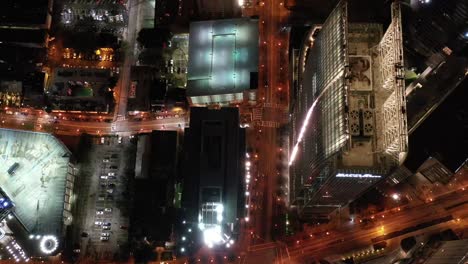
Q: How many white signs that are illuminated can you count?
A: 1